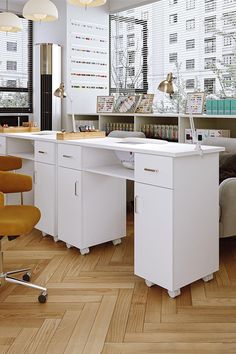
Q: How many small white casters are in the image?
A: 8